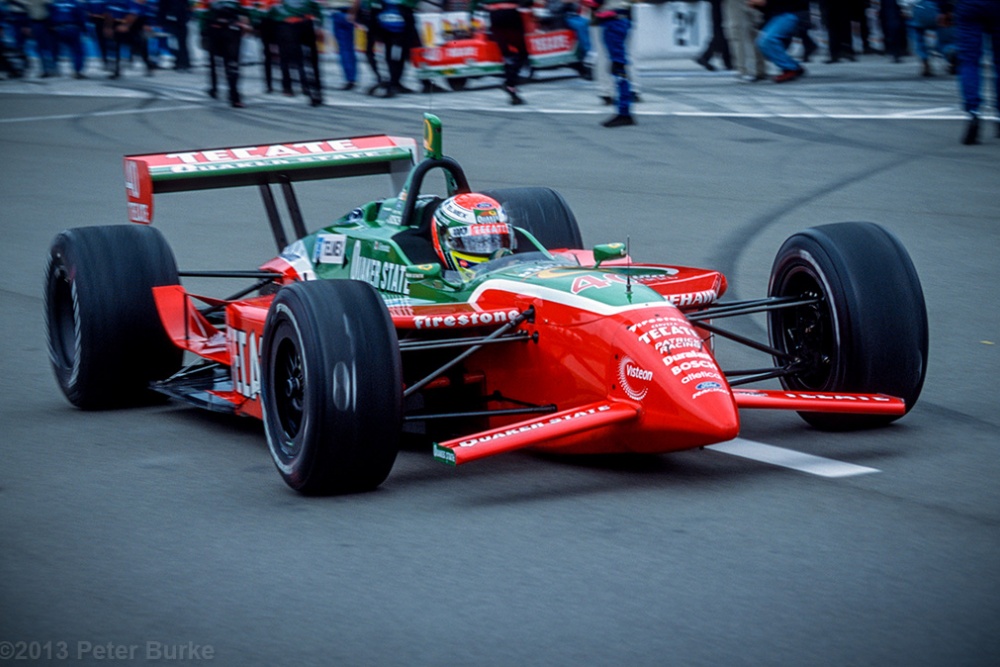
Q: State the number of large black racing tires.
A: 4